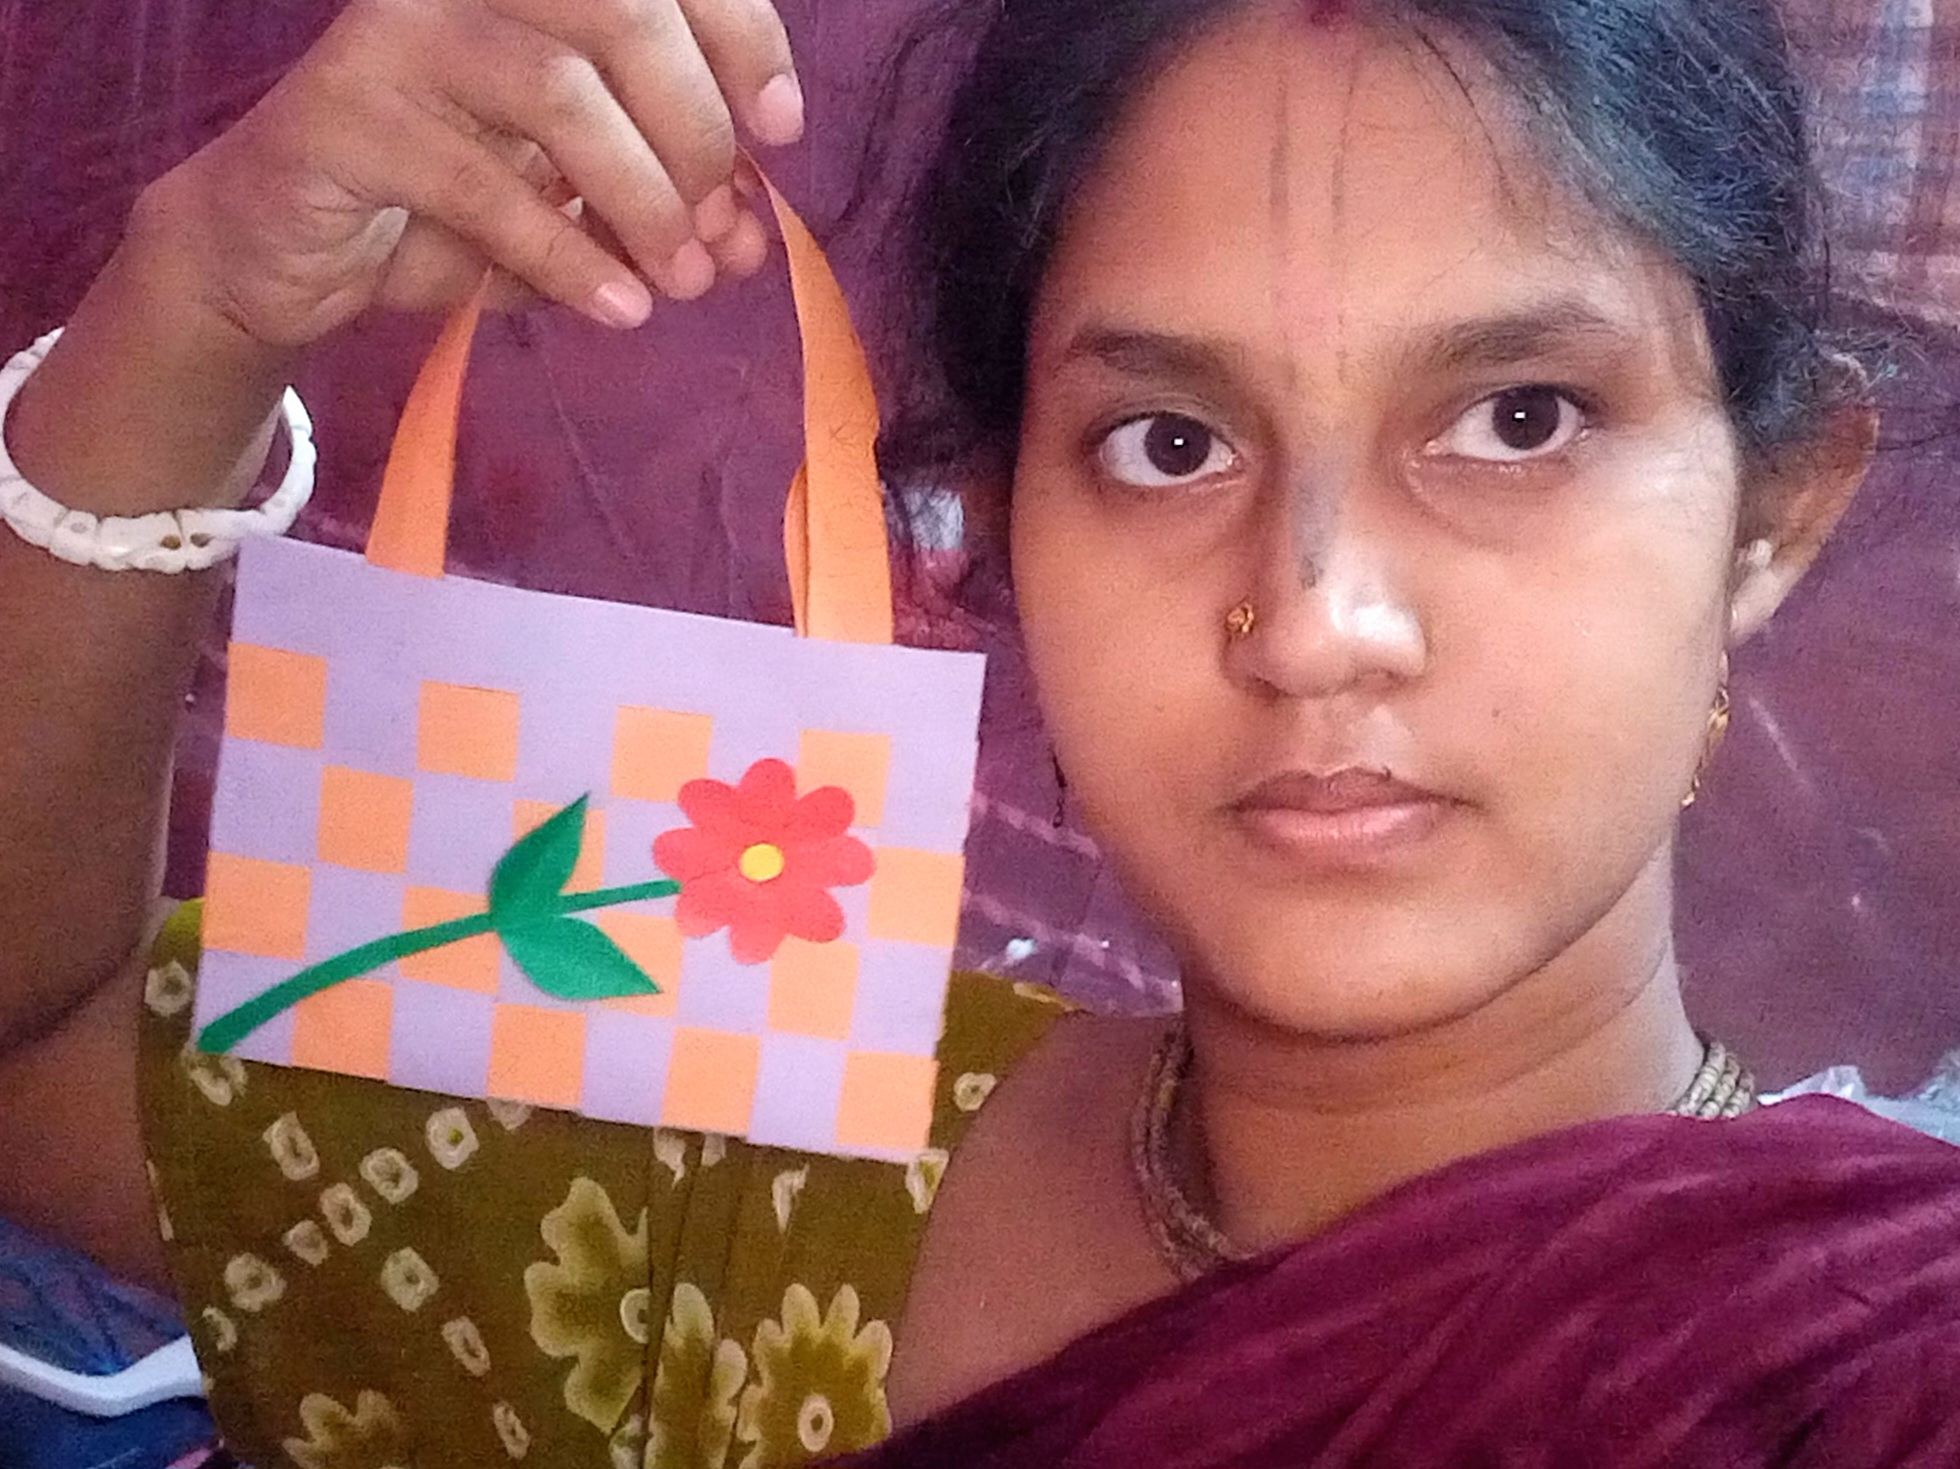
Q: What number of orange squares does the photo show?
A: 15